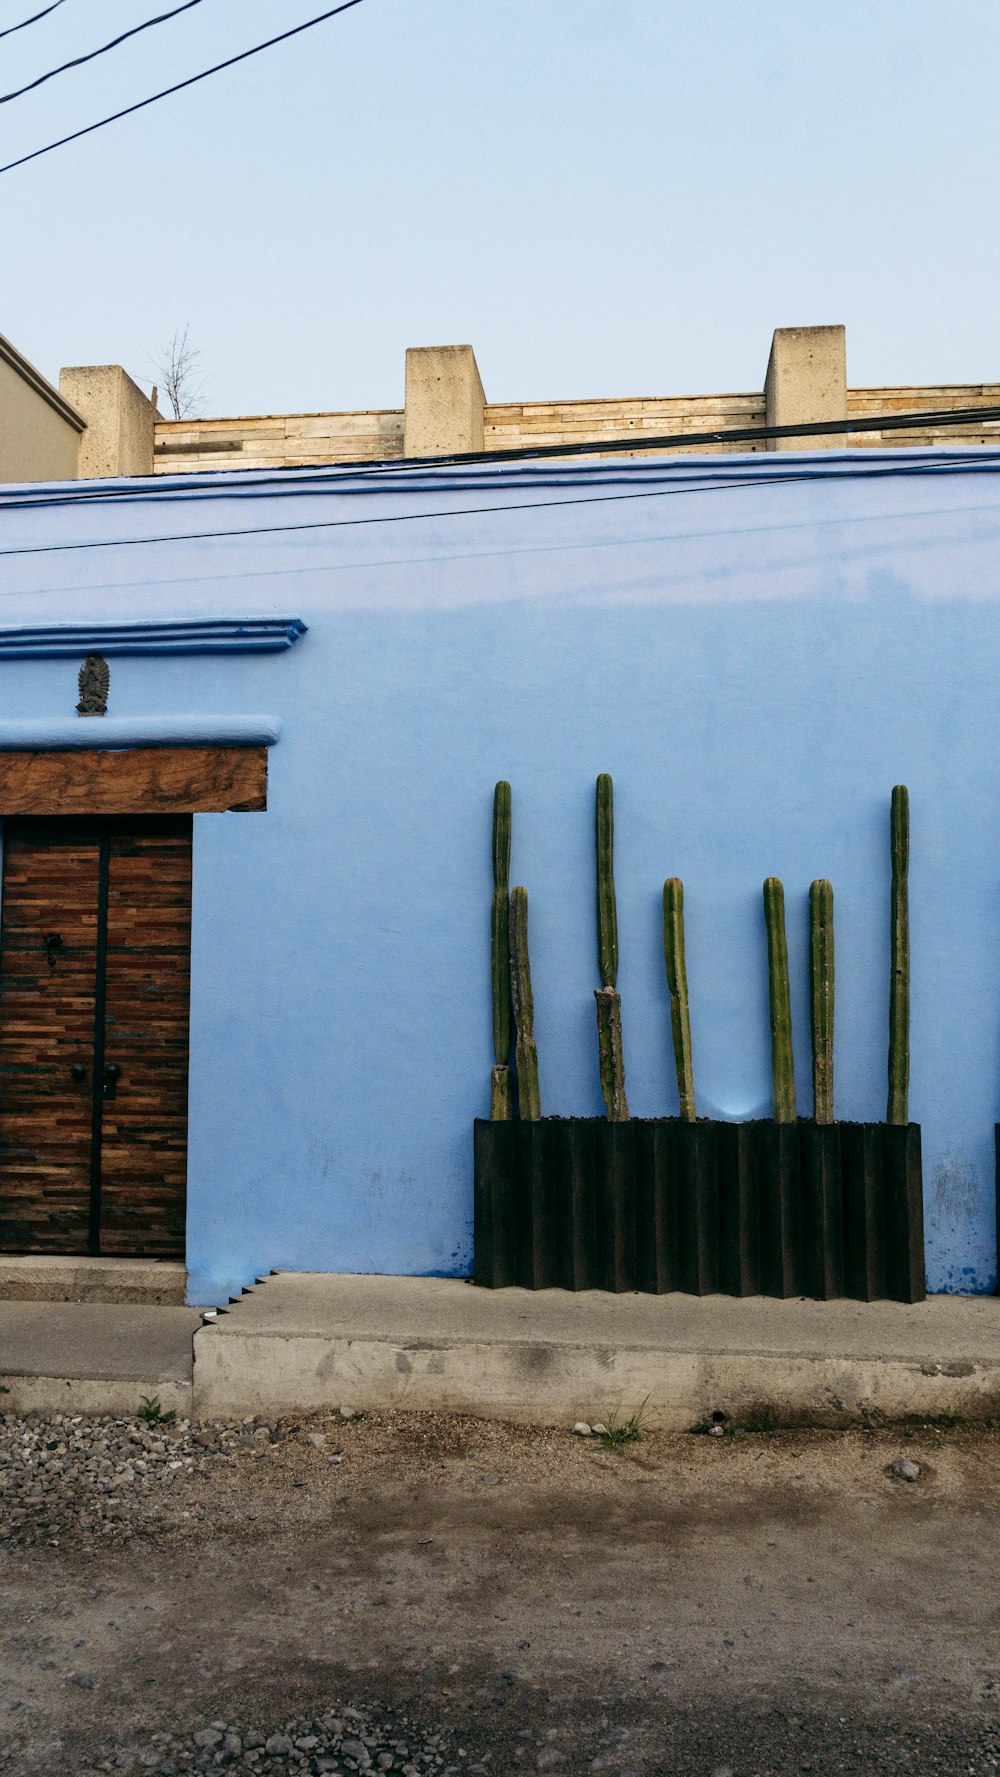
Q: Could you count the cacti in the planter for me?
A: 7